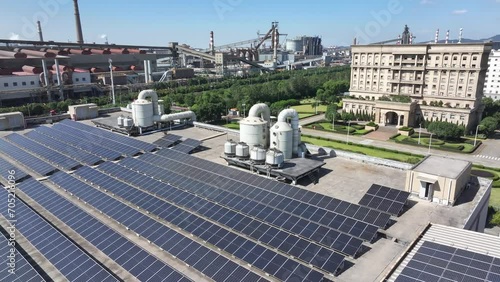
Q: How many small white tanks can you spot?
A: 6